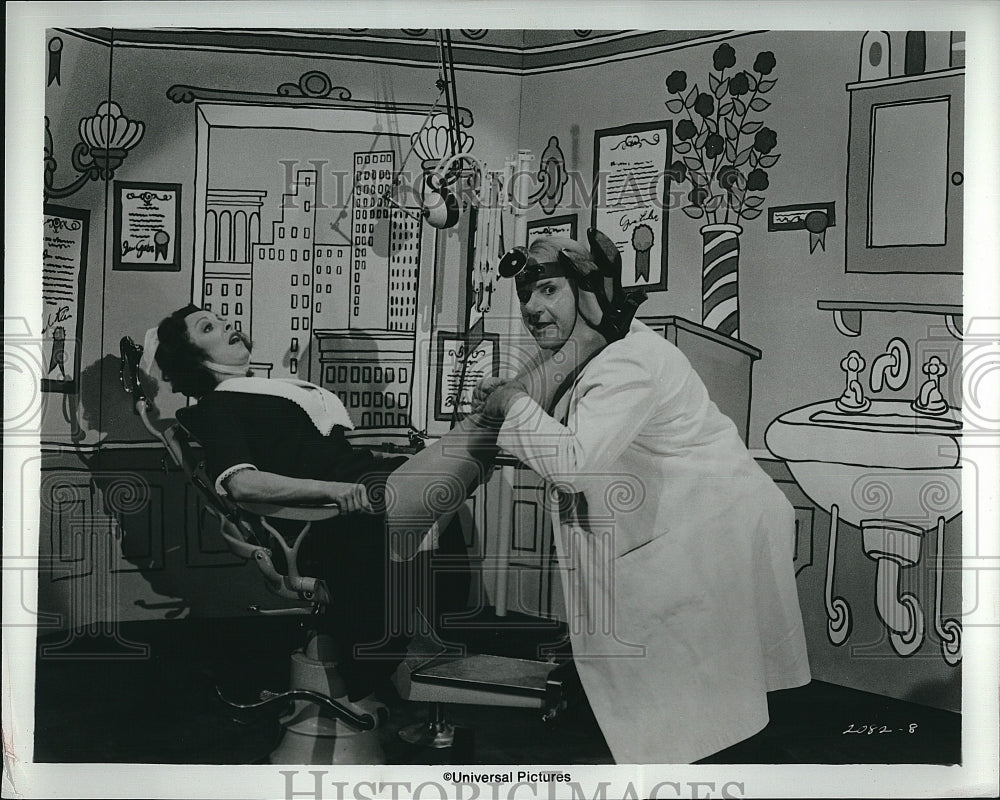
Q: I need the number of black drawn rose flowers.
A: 12